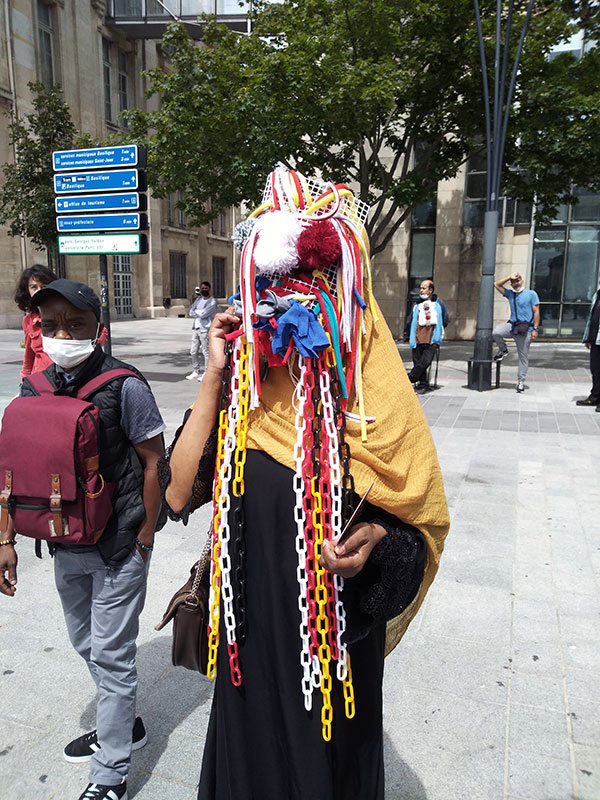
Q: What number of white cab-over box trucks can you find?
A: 0